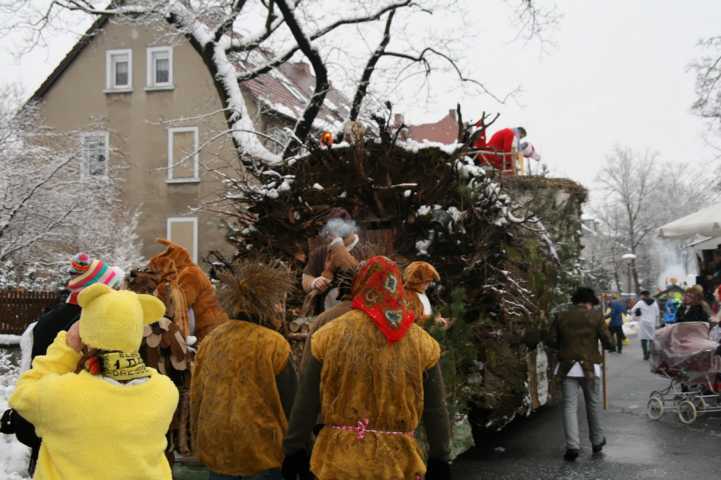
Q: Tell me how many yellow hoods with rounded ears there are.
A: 1